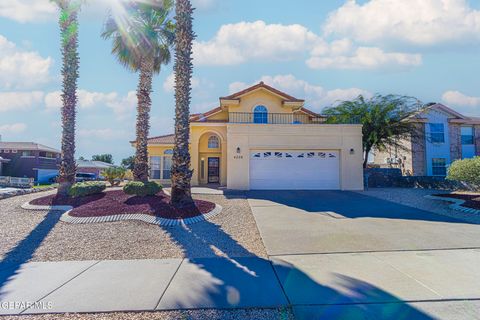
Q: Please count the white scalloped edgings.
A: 2